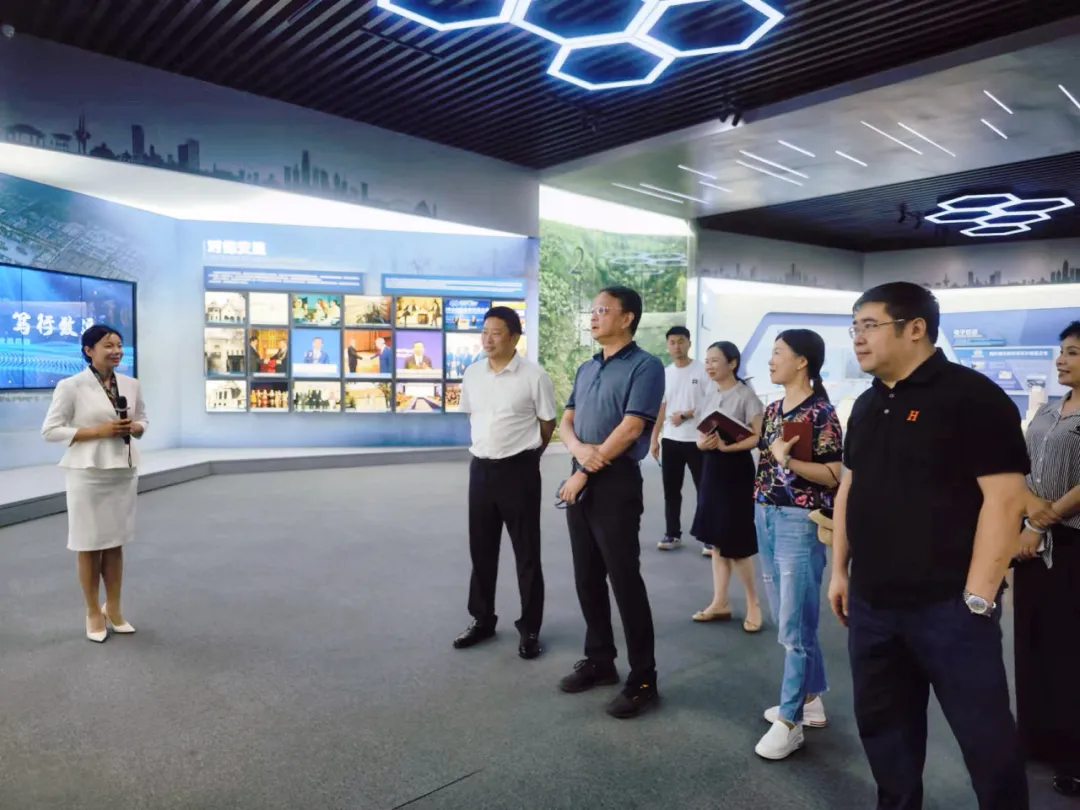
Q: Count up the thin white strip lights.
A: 13